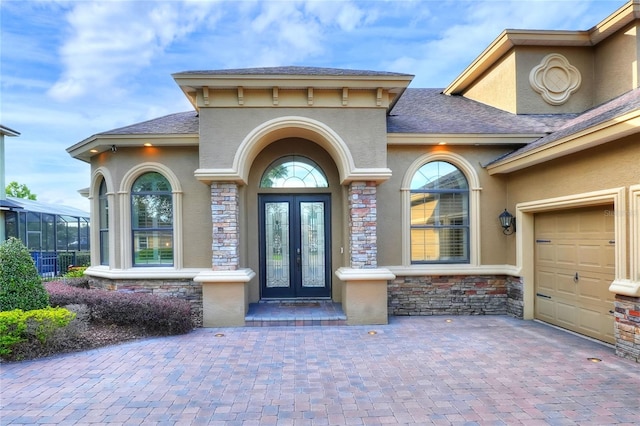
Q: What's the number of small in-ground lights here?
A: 4